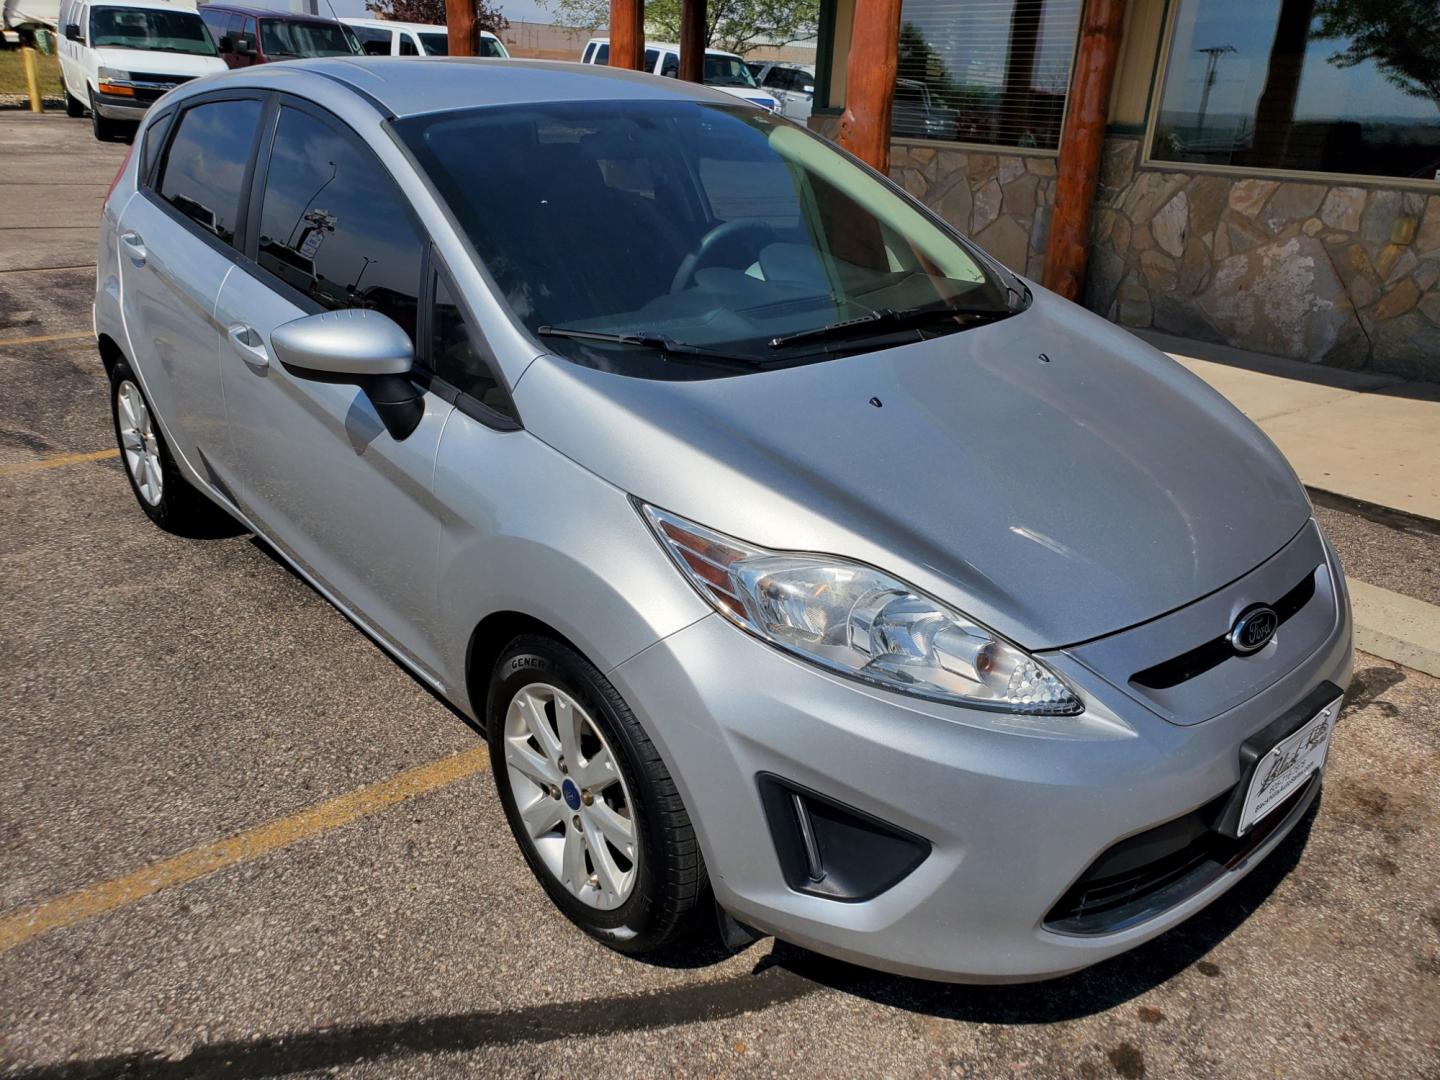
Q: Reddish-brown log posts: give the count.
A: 5